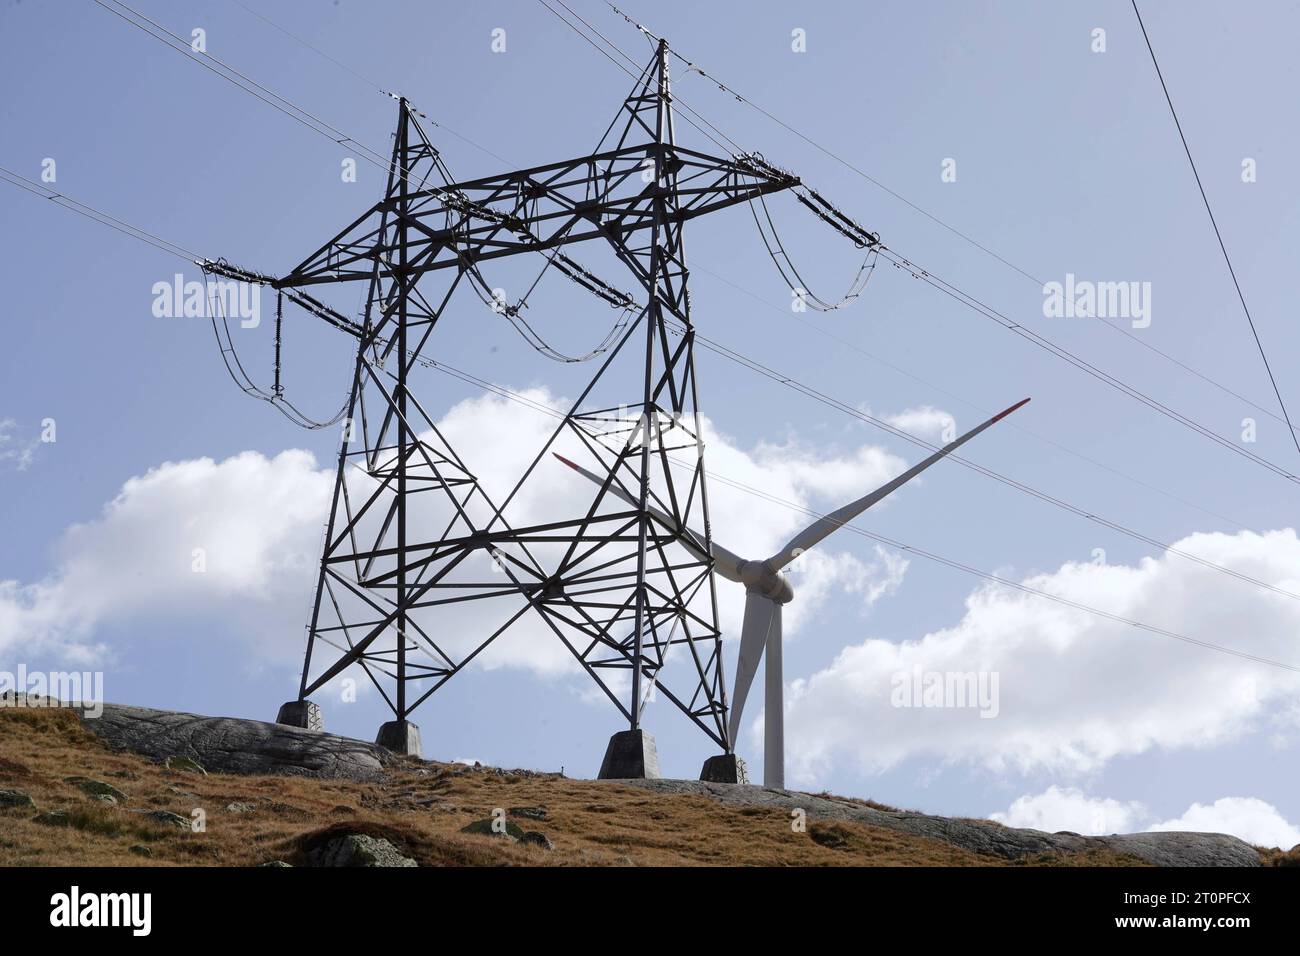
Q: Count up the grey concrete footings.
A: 4